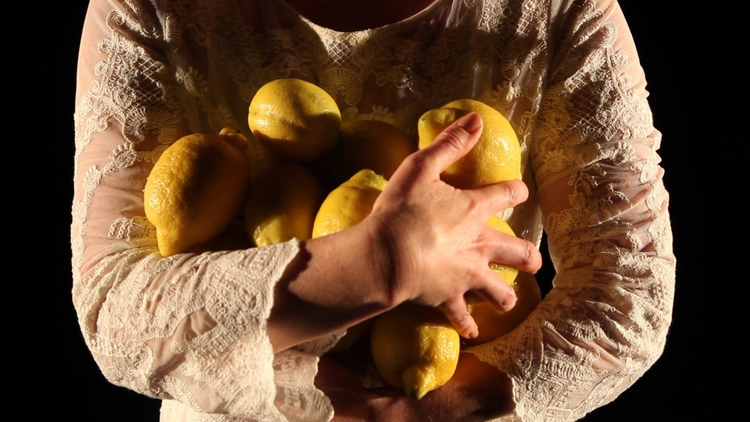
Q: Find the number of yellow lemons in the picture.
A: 9